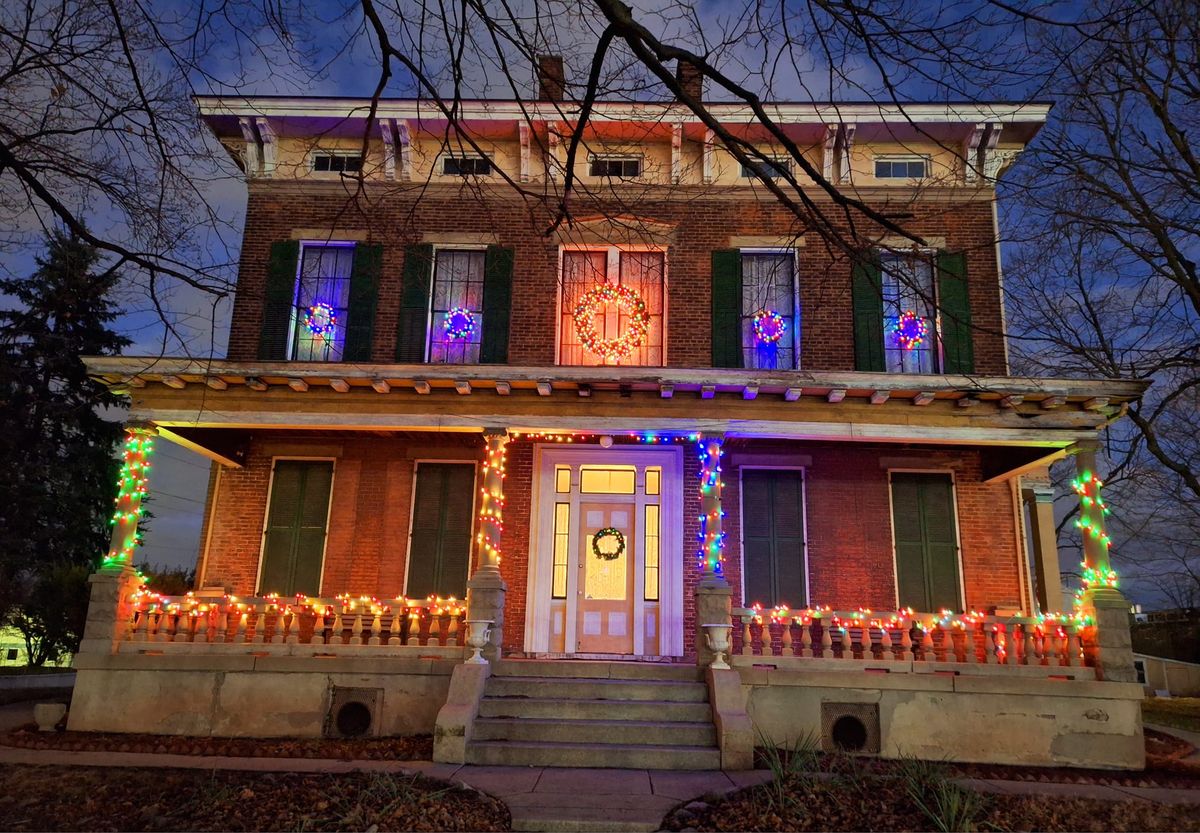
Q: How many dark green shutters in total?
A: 15